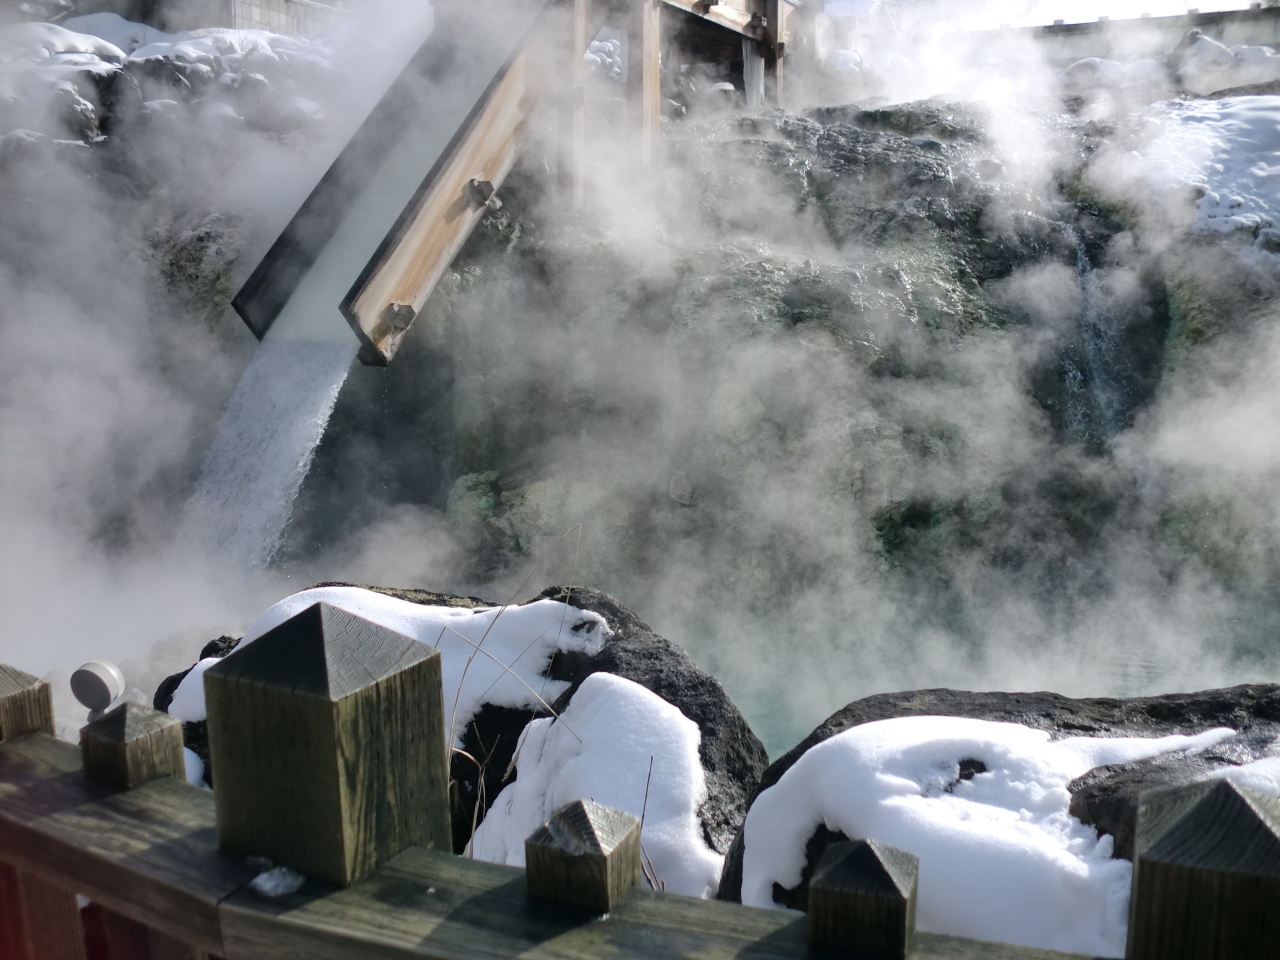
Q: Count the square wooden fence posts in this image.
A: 6